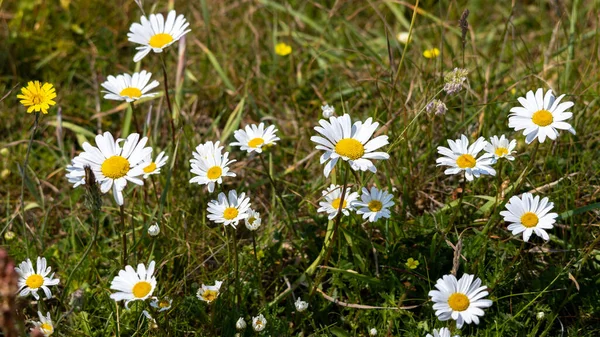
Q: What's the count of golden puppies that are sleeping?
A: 0